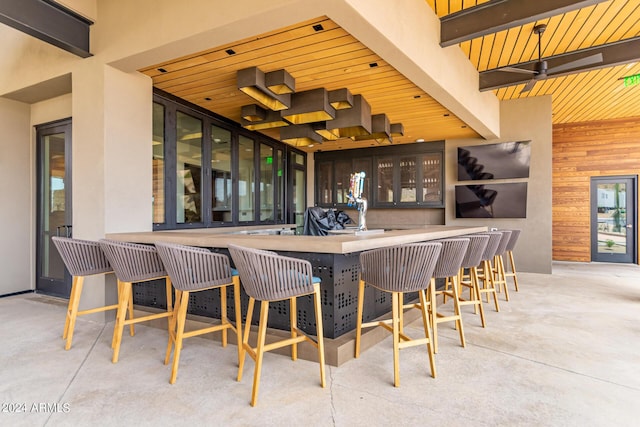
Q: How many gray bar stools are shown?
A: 10